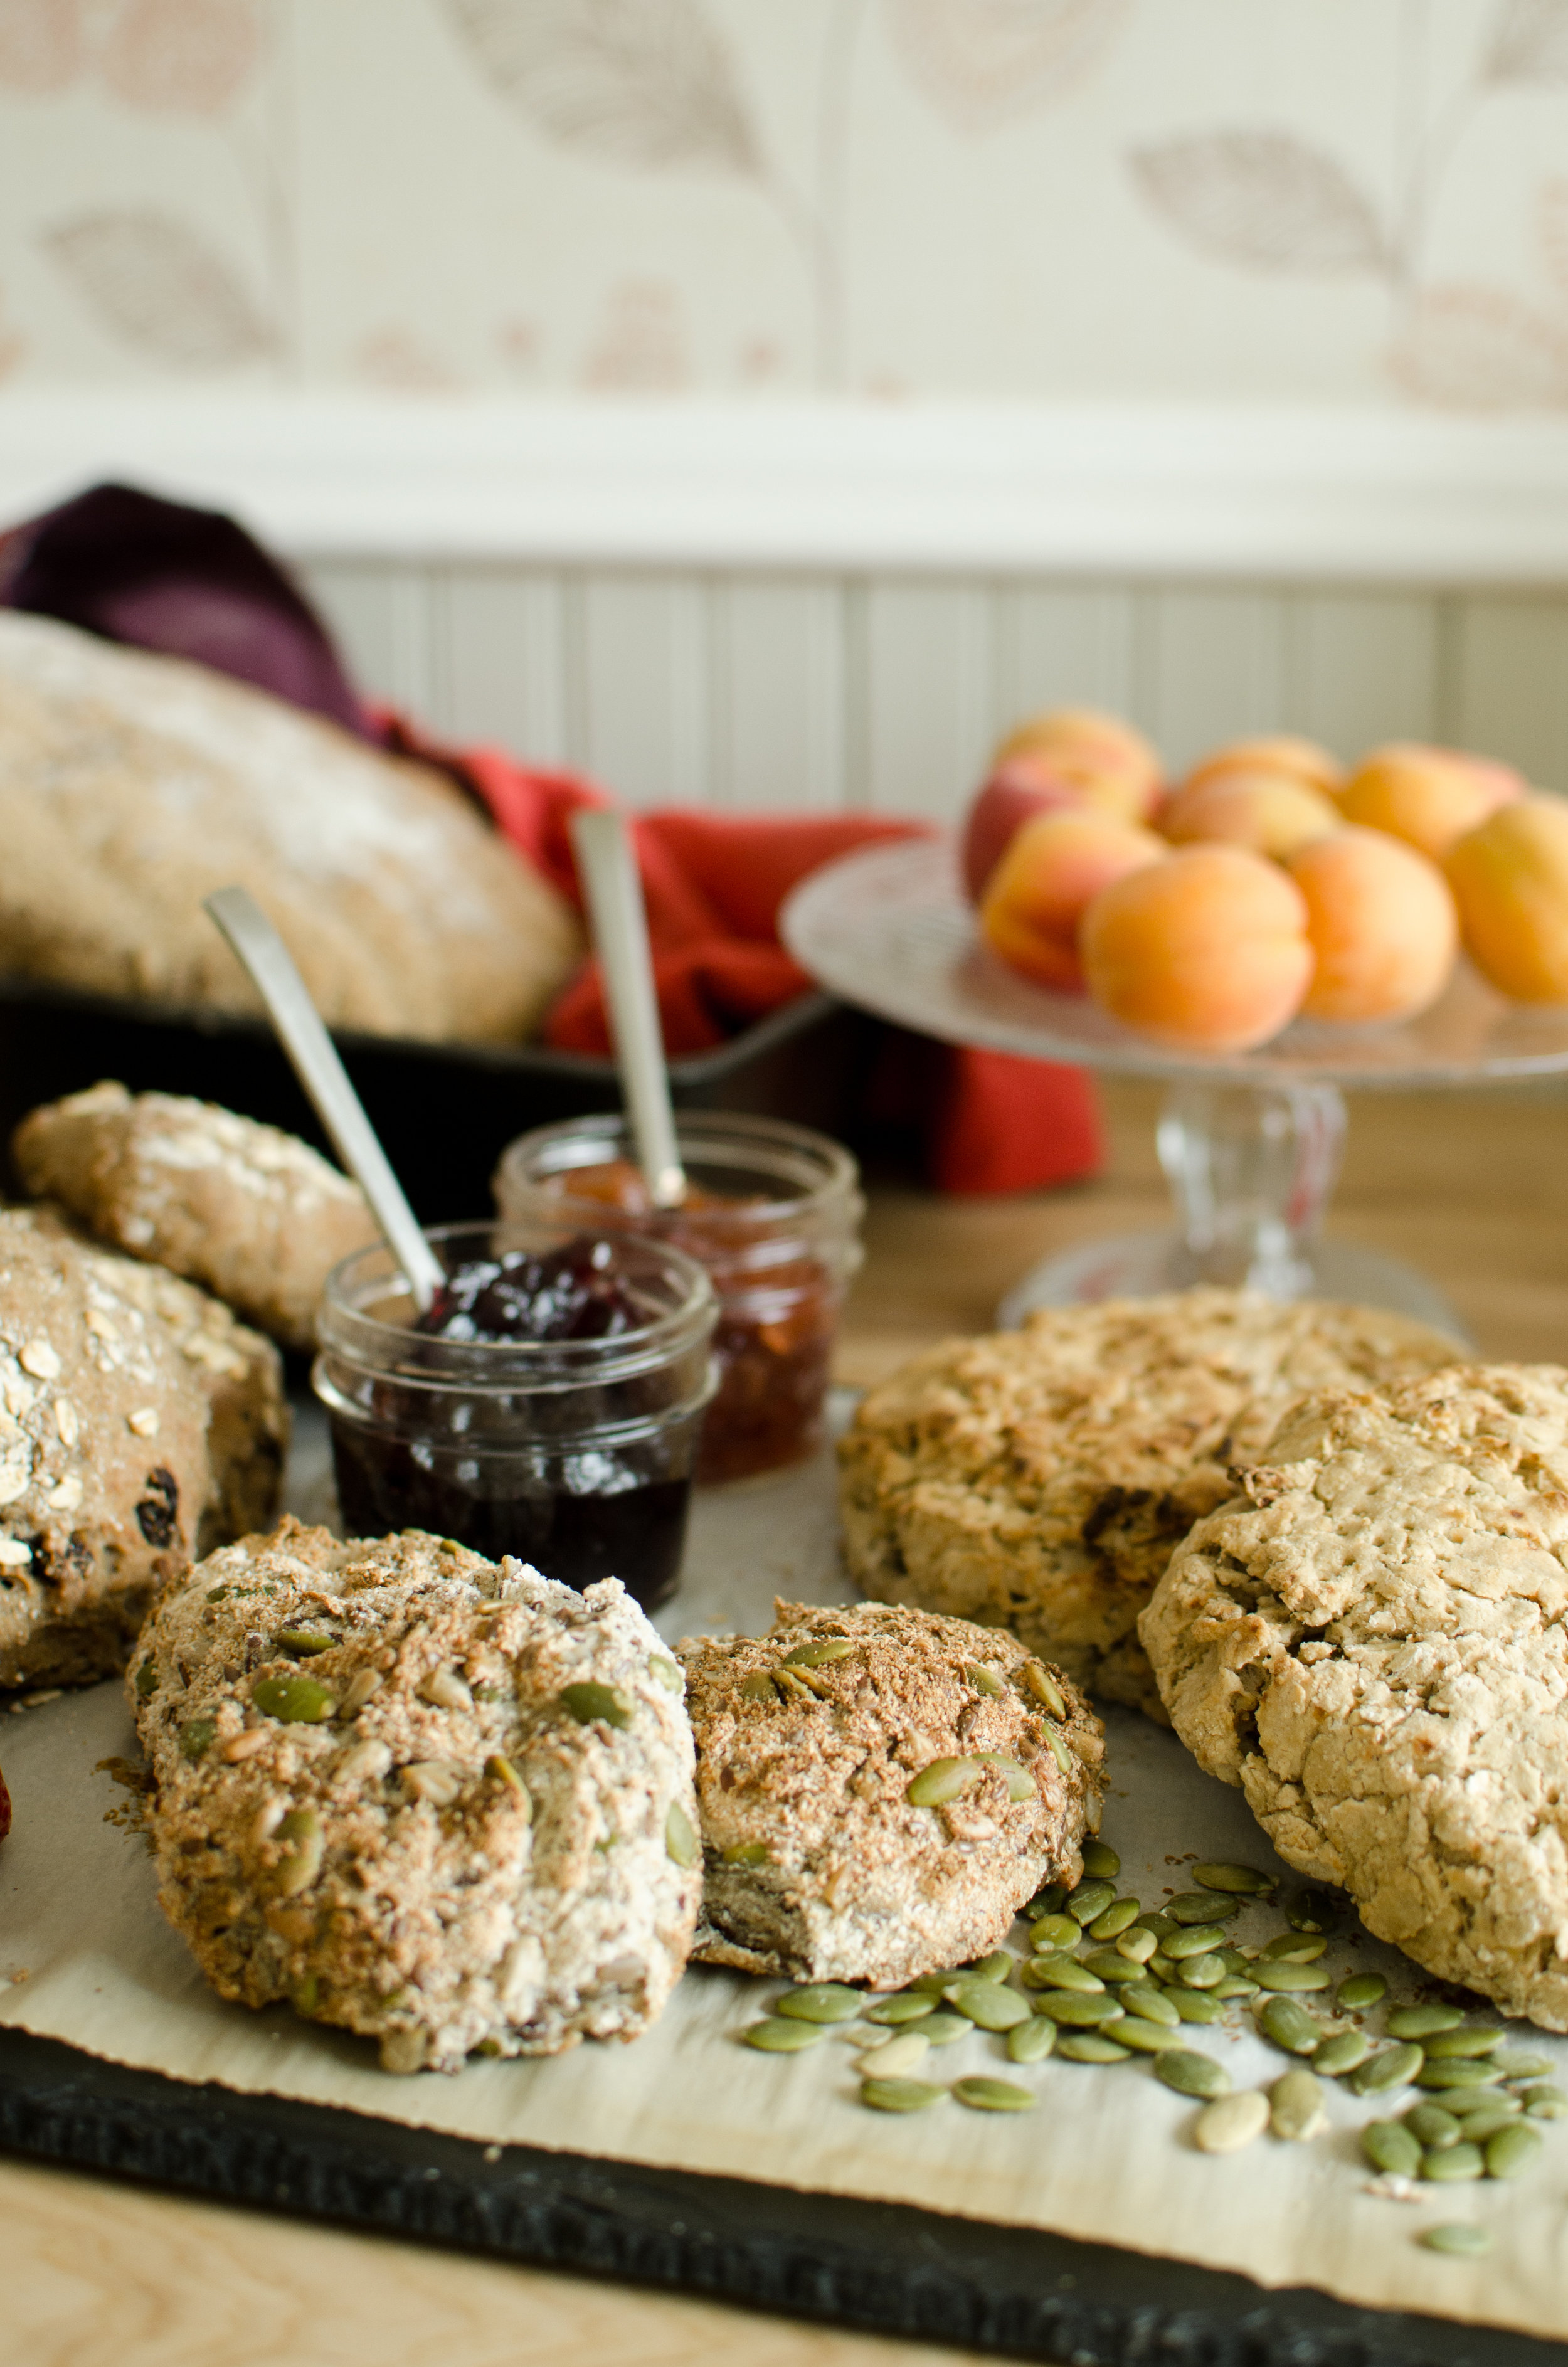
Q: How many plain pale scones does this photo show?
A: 2